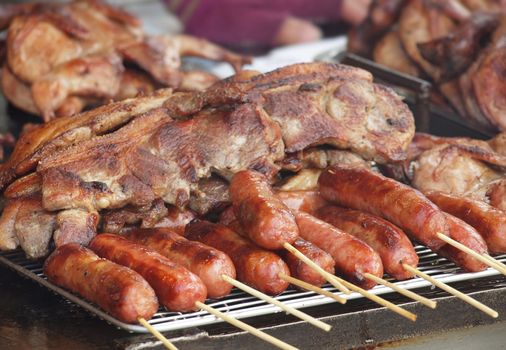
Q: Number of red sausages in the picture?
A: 11